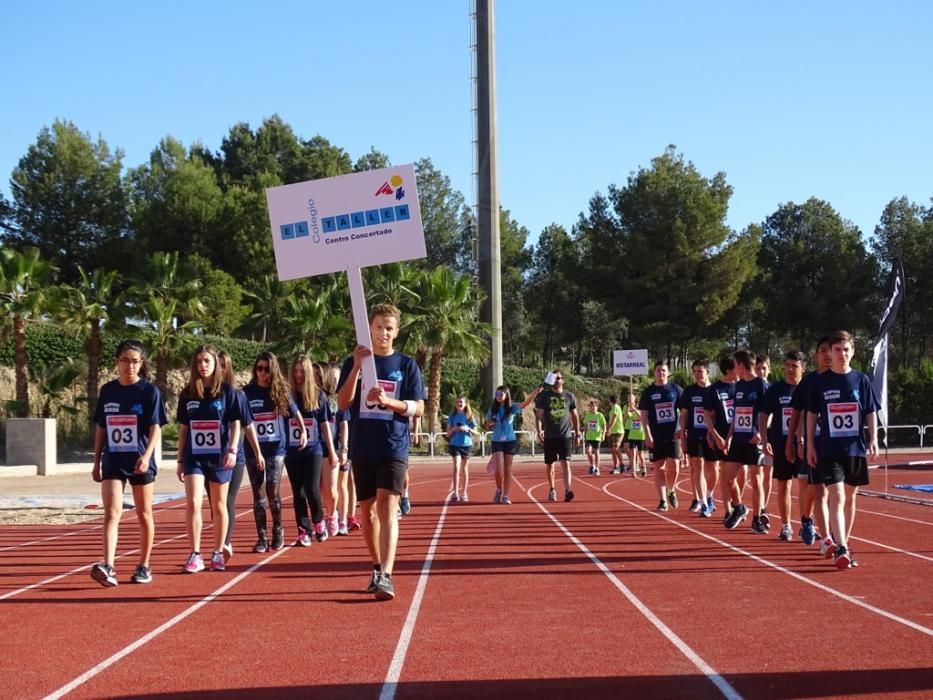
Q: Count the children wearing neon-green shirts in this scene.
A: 4